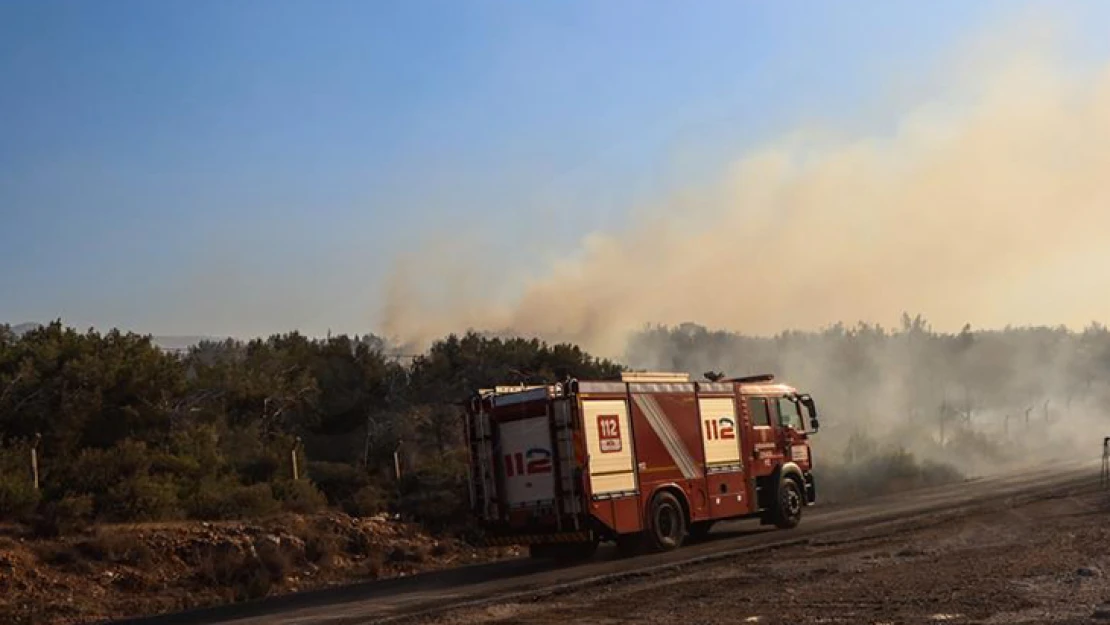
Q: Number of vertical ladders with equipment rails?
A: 2